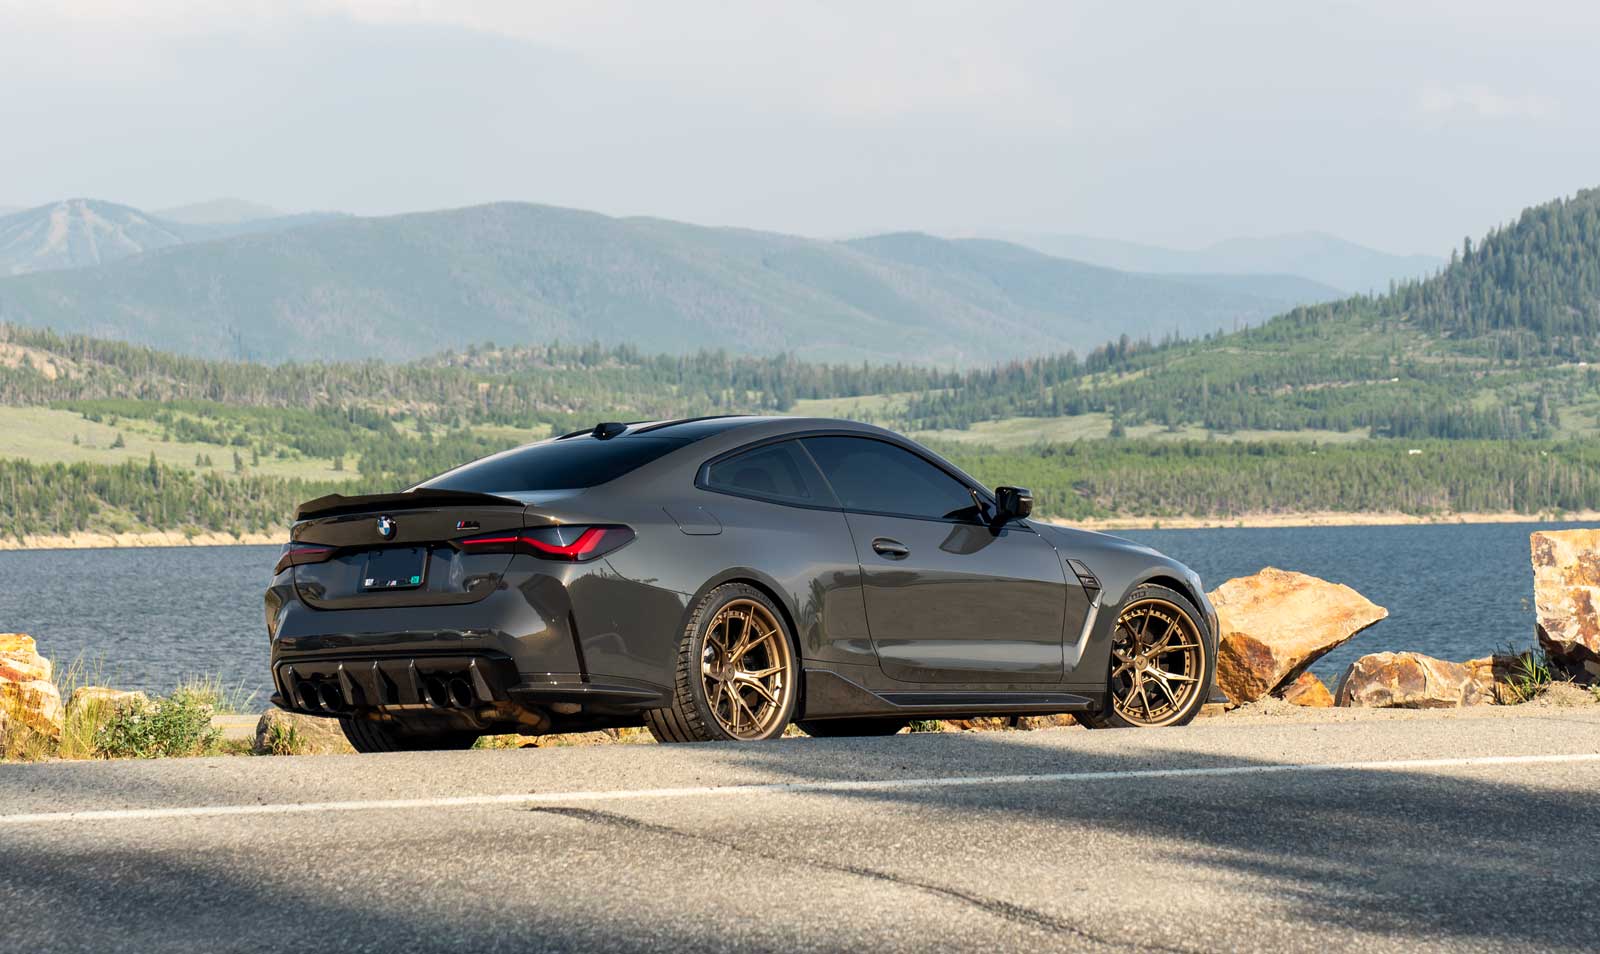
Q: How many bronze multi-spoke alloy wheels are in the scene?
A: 2